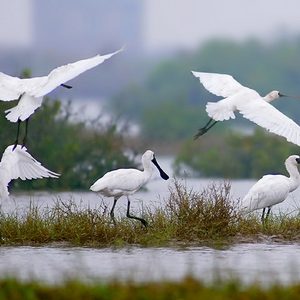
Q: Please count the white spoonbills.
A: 5